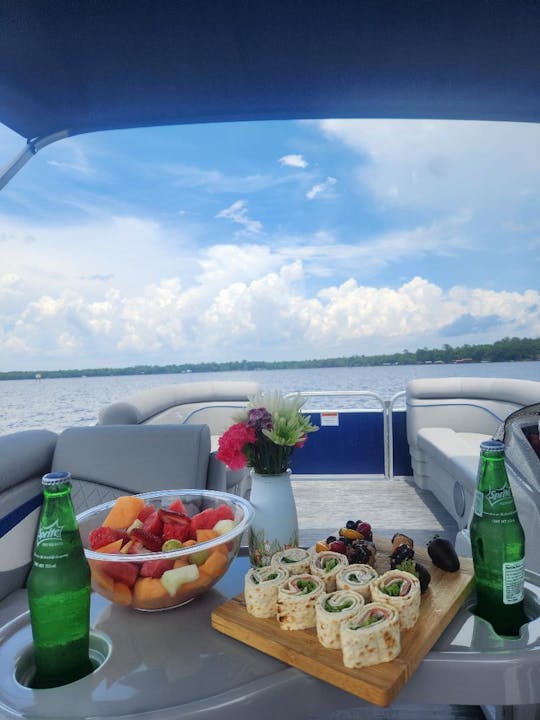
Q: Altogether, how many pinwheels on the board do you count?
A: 8